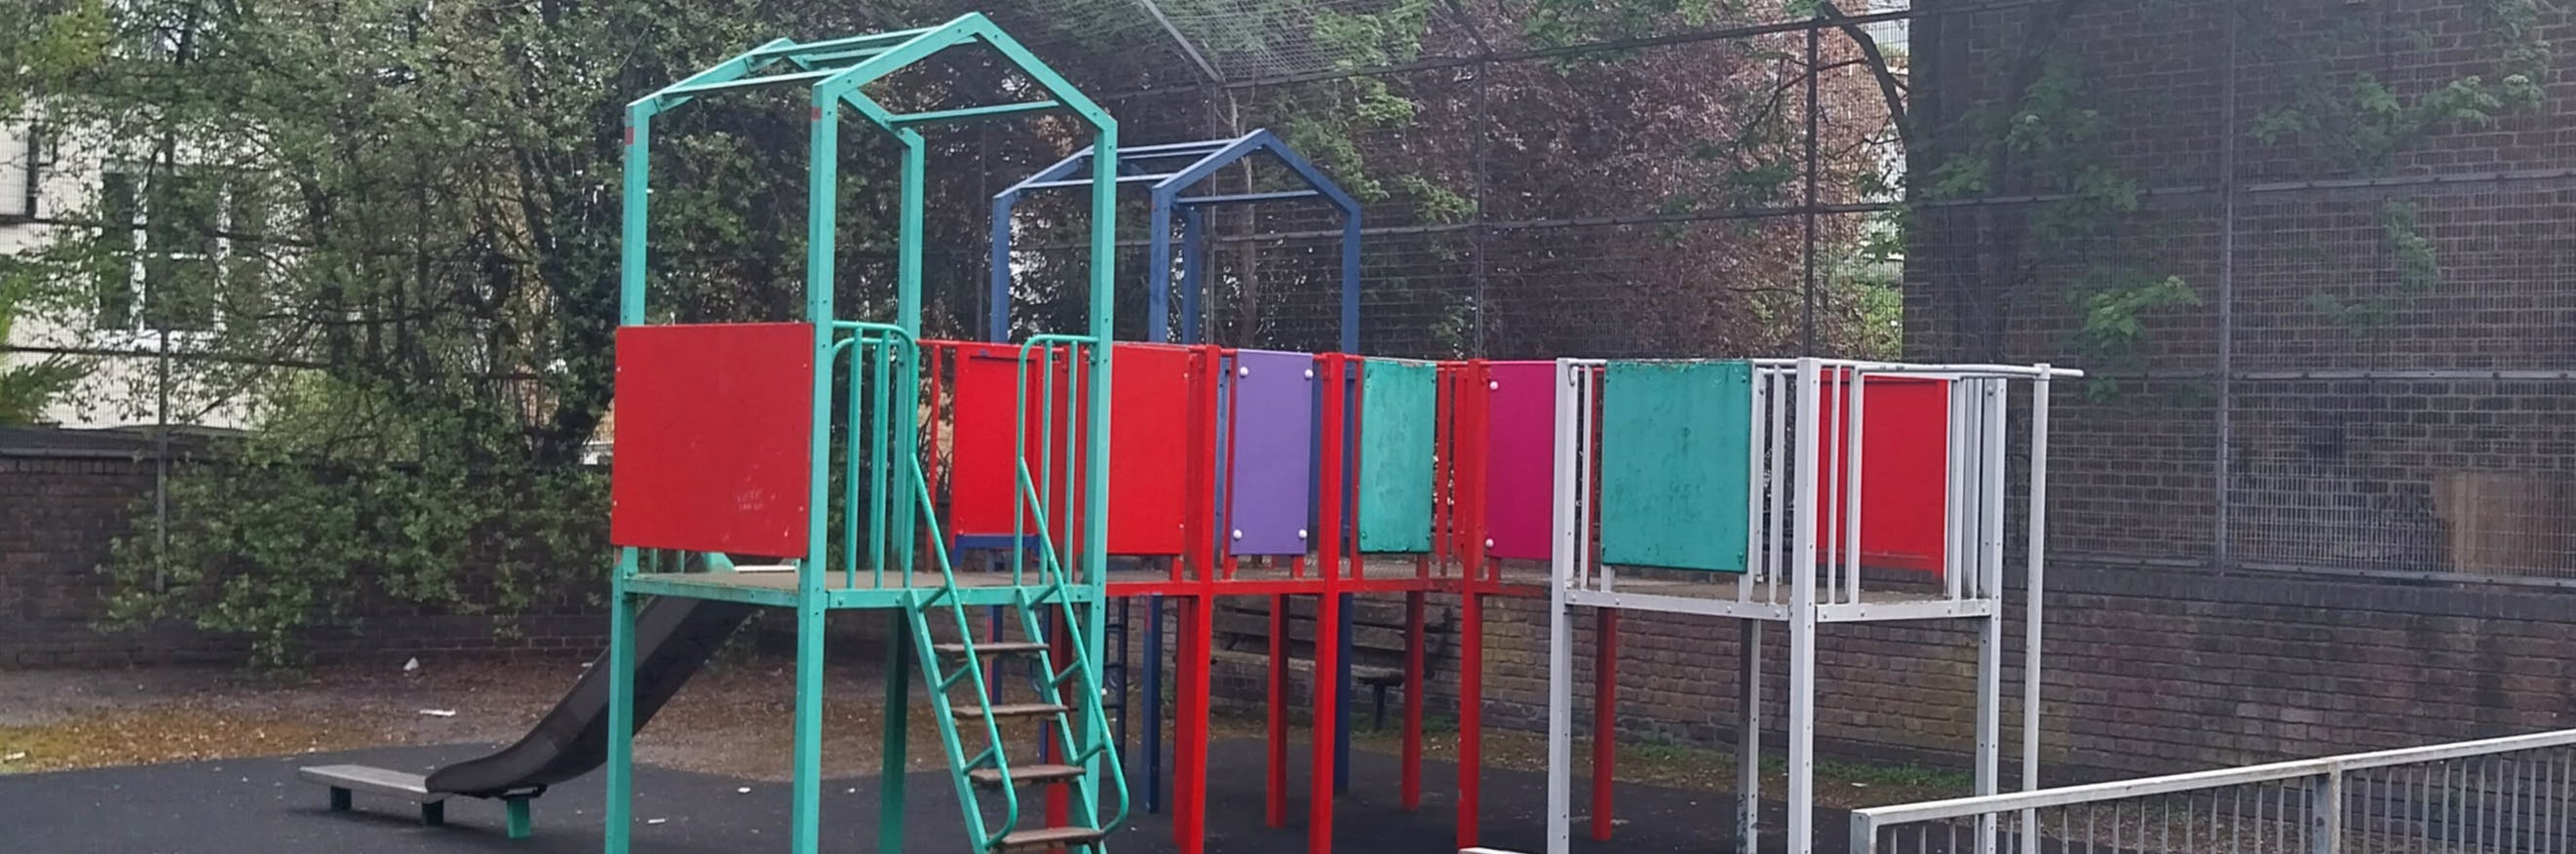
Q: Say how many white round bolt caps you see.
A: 6